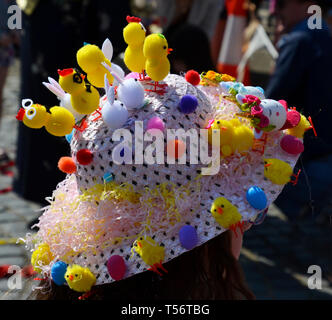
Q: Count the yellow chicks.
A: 12